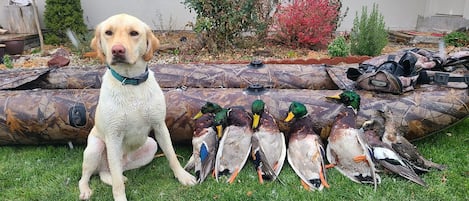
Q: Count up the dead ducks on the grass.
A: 7